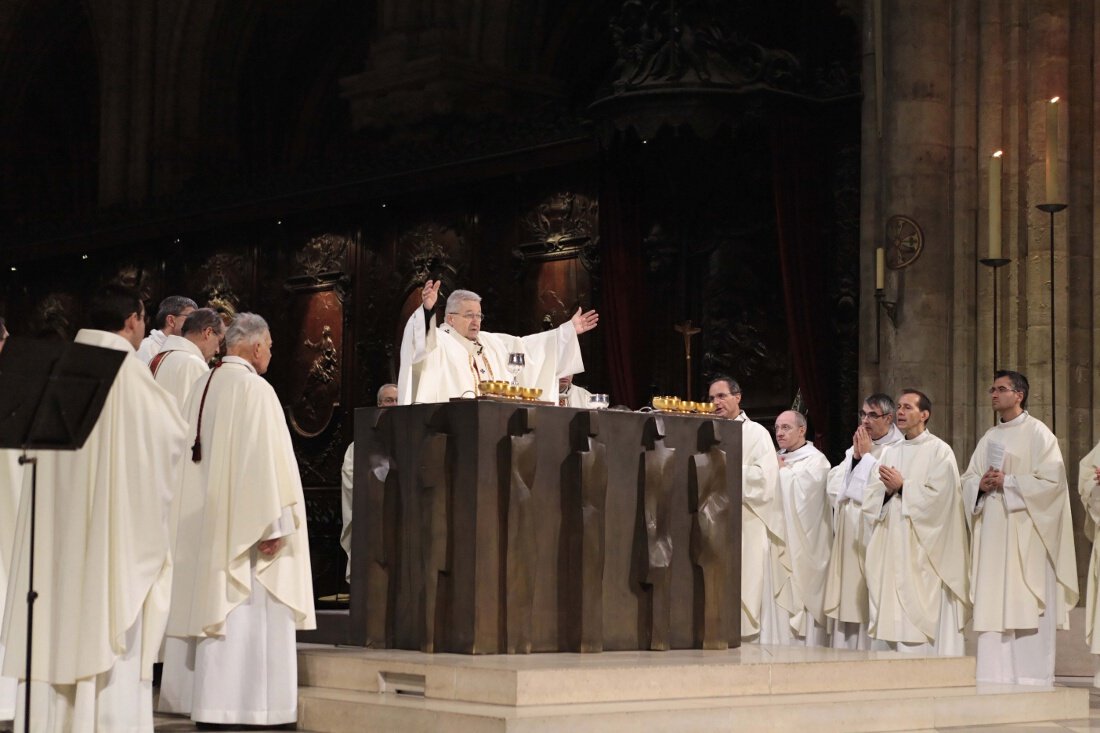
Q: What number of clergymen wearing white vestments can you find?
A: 14